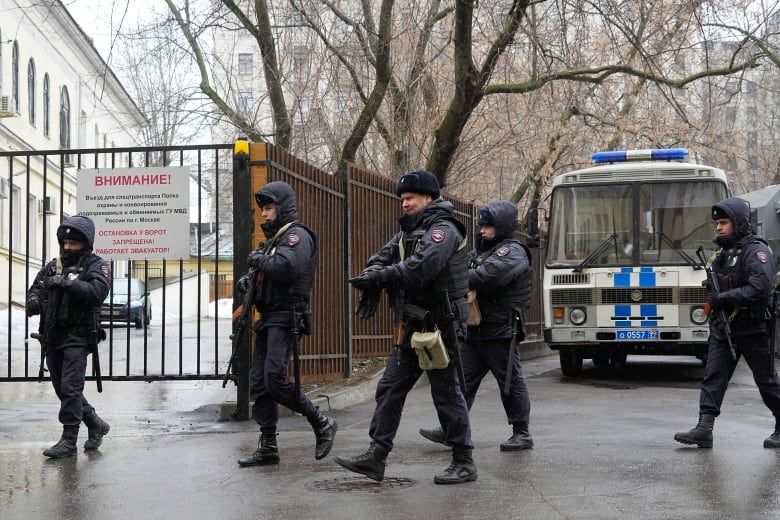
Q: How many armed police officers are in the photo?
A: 5